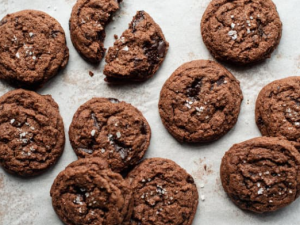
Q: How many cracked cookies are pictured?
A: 1